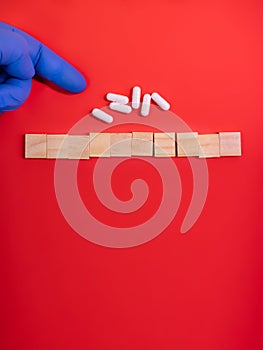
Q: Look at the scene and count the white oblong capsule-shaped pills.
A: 6